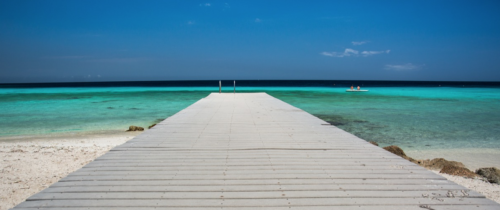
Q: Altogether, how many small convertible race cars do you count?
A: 0